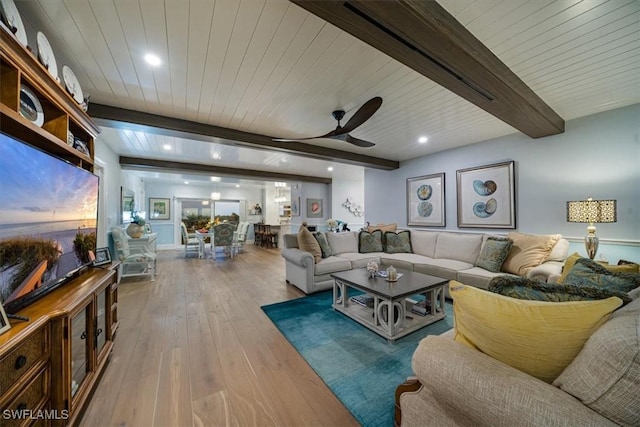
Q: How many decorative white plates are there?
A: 3